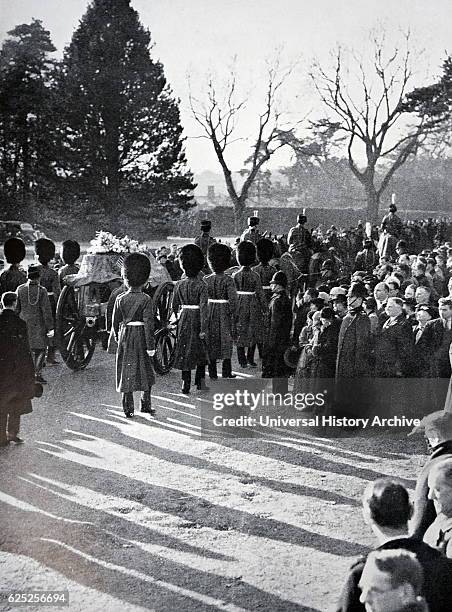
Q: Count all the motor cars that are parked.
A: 1